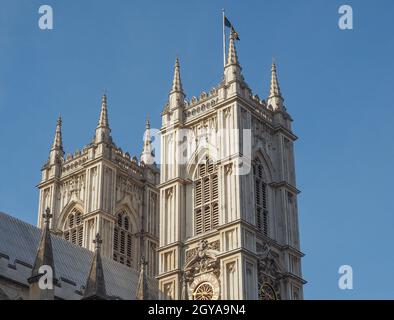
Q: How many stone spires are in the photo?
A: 9